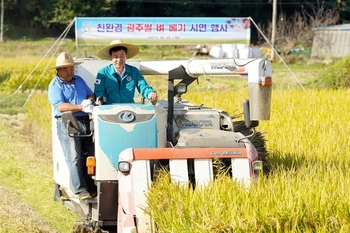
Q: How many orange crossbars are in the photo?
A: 1